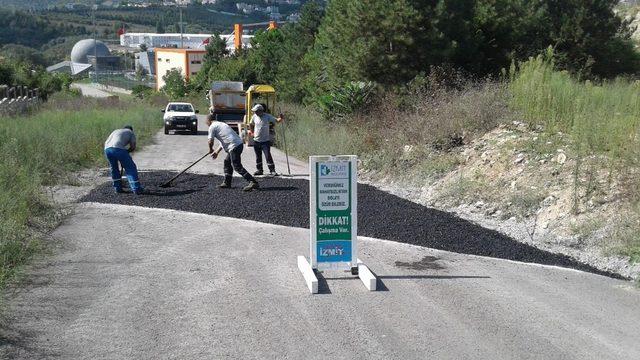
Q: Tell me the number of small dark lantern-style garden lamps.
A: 0